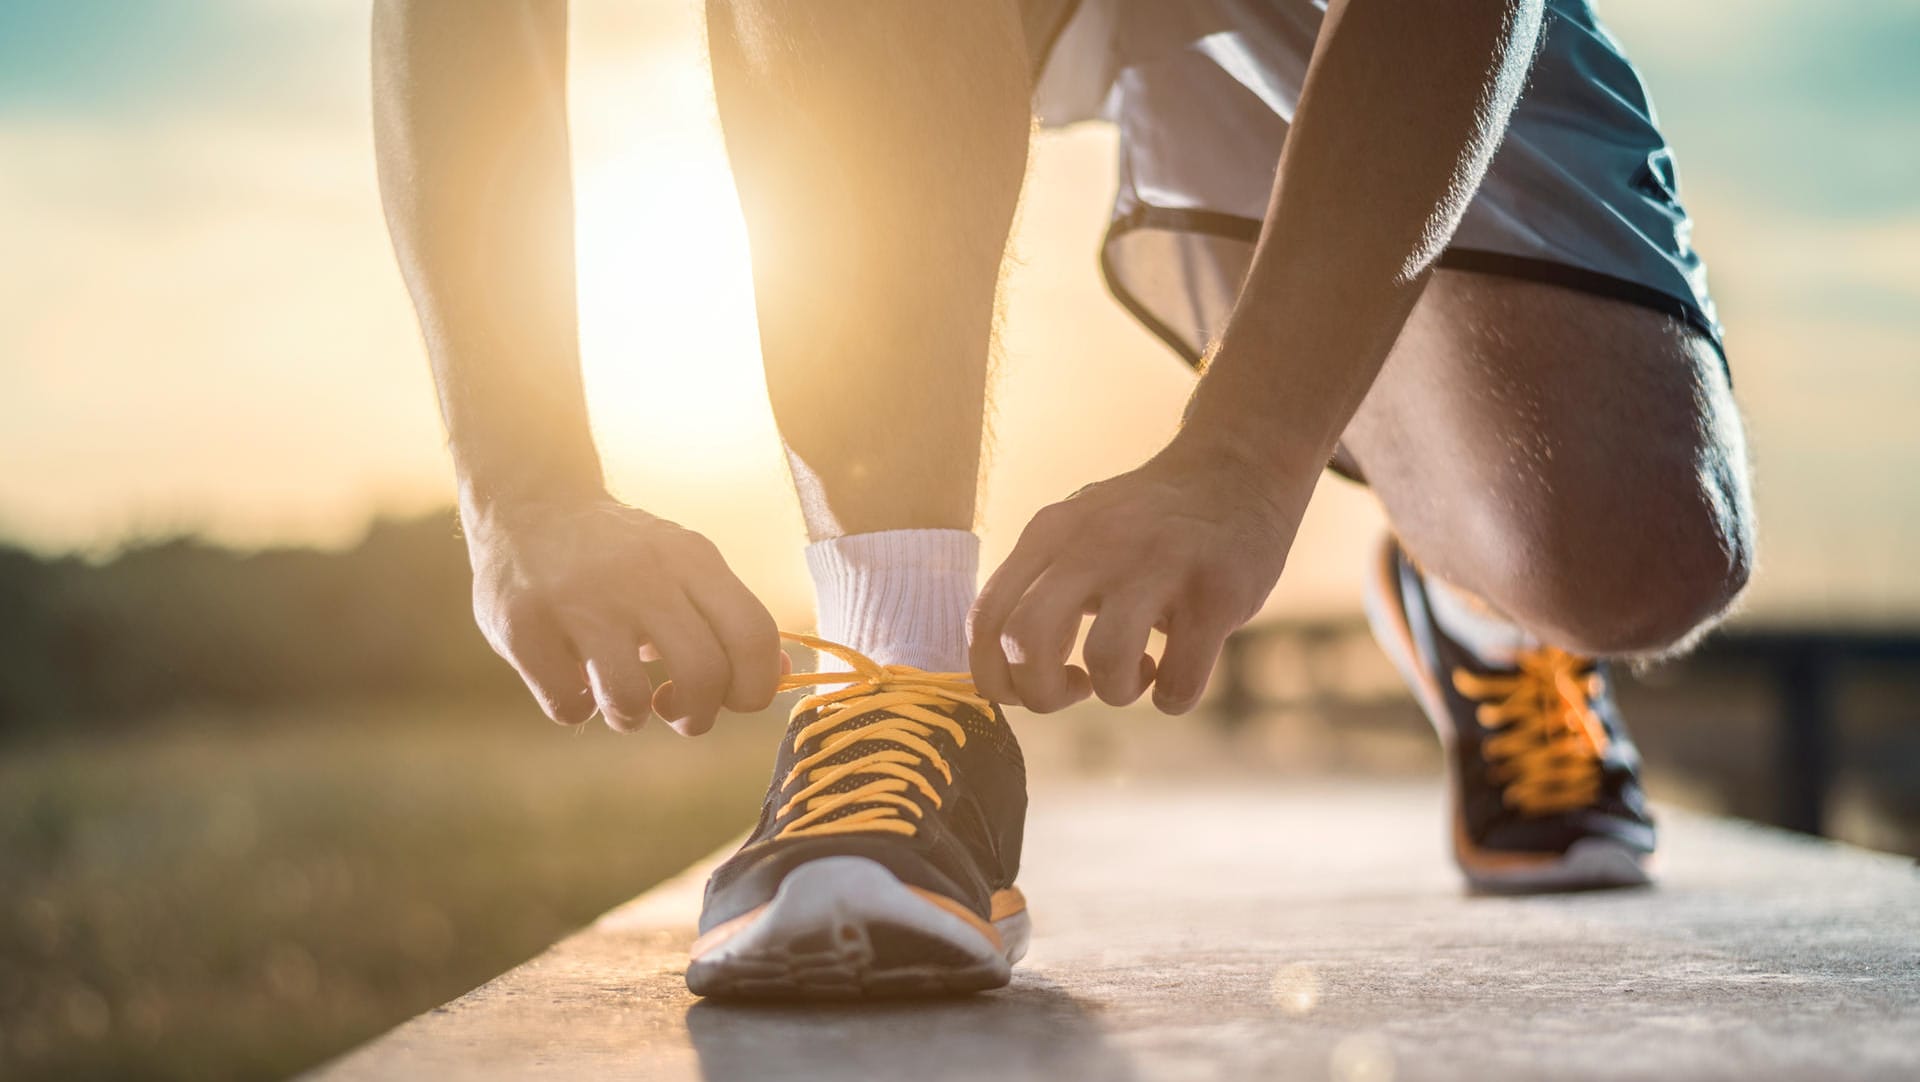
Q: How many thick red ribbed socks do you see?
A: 0